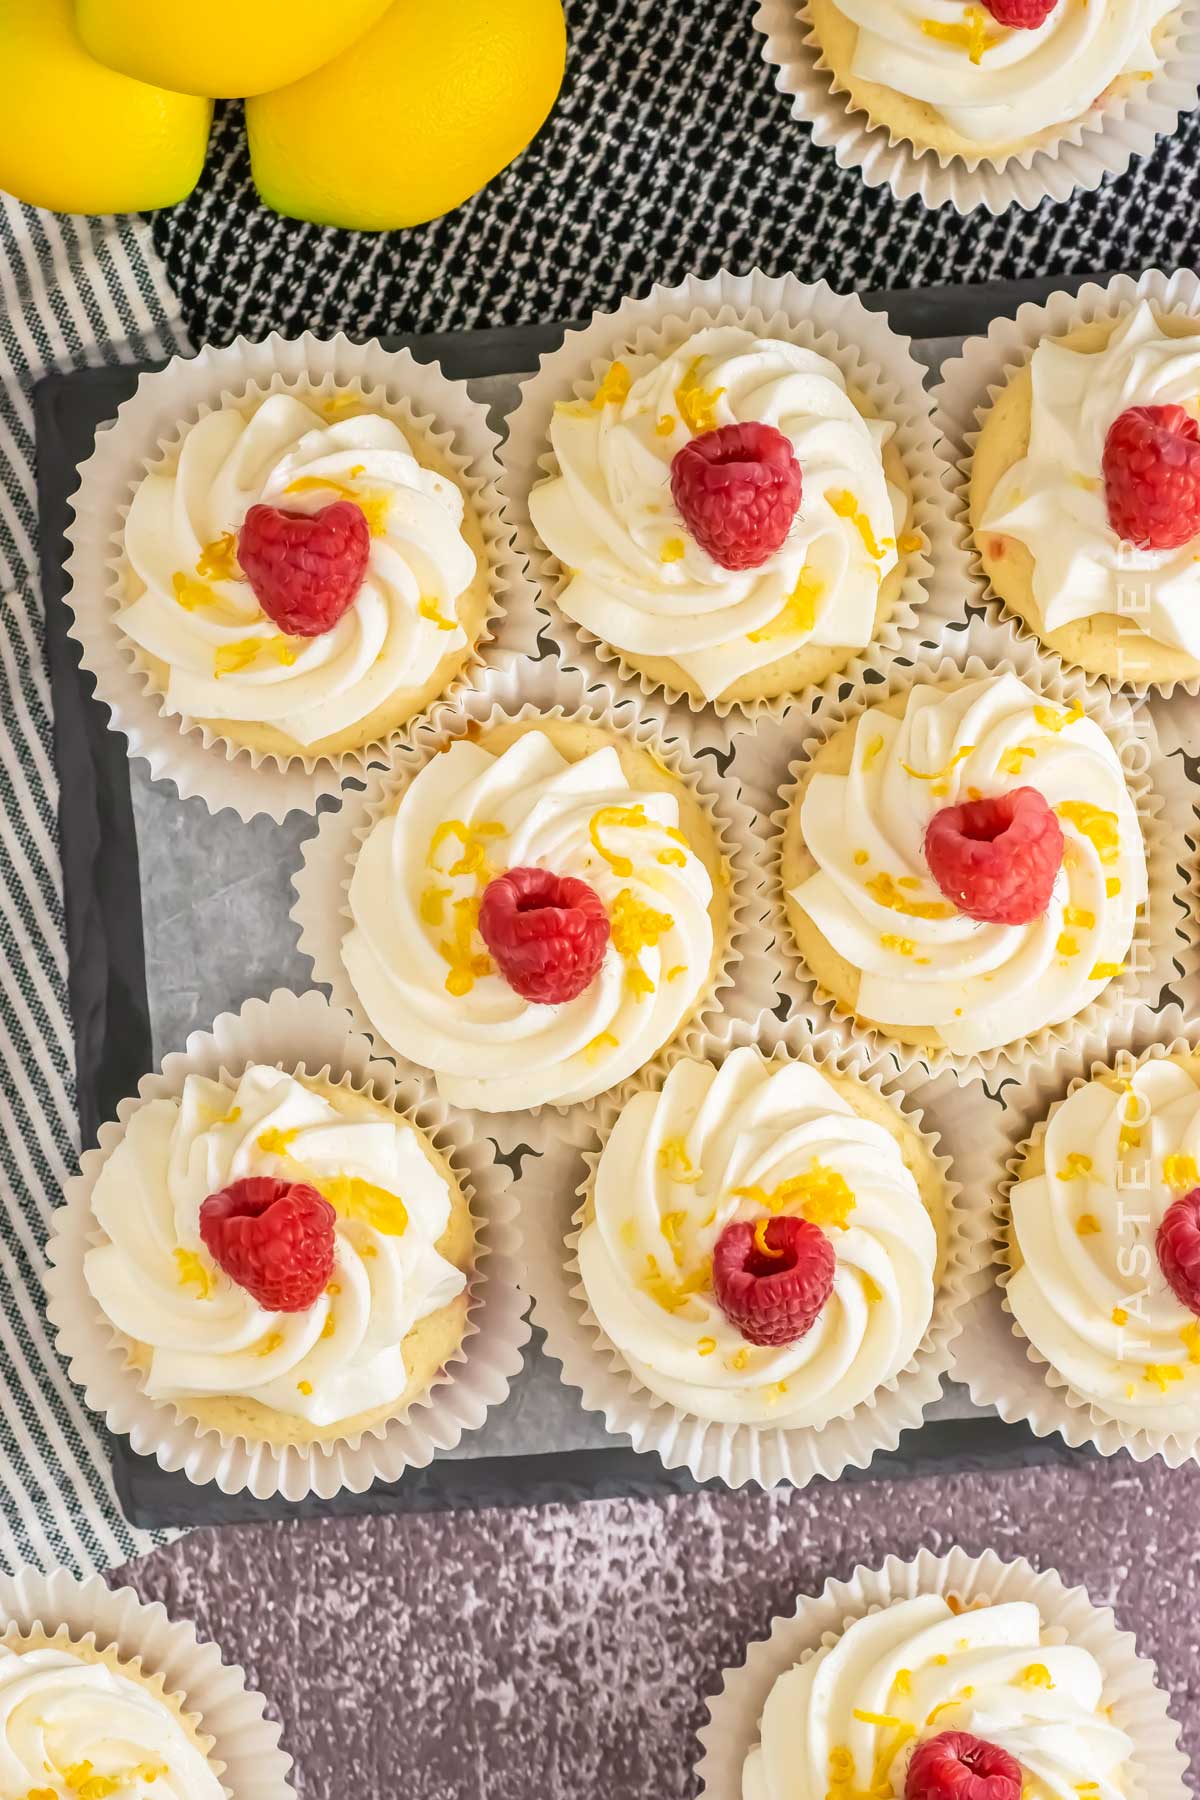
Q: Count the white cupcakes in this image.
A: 11